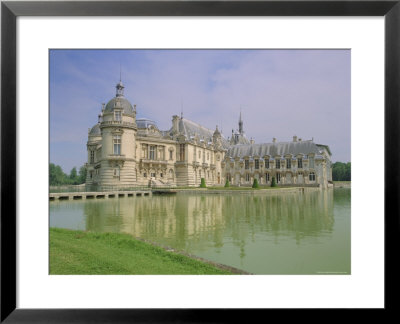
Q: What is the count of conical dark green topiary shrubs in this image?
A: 4